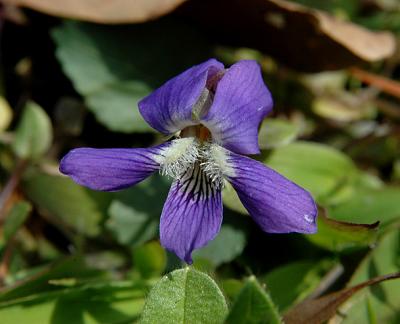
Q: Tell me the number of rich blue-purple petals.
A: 5